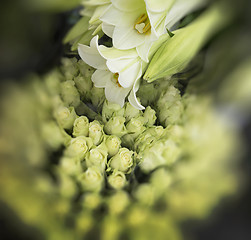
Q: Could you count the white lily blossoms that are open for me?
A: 2